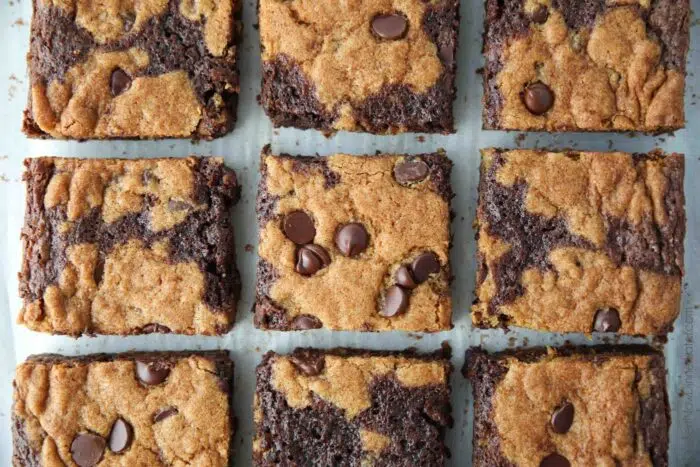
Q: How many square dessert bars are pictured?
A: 9